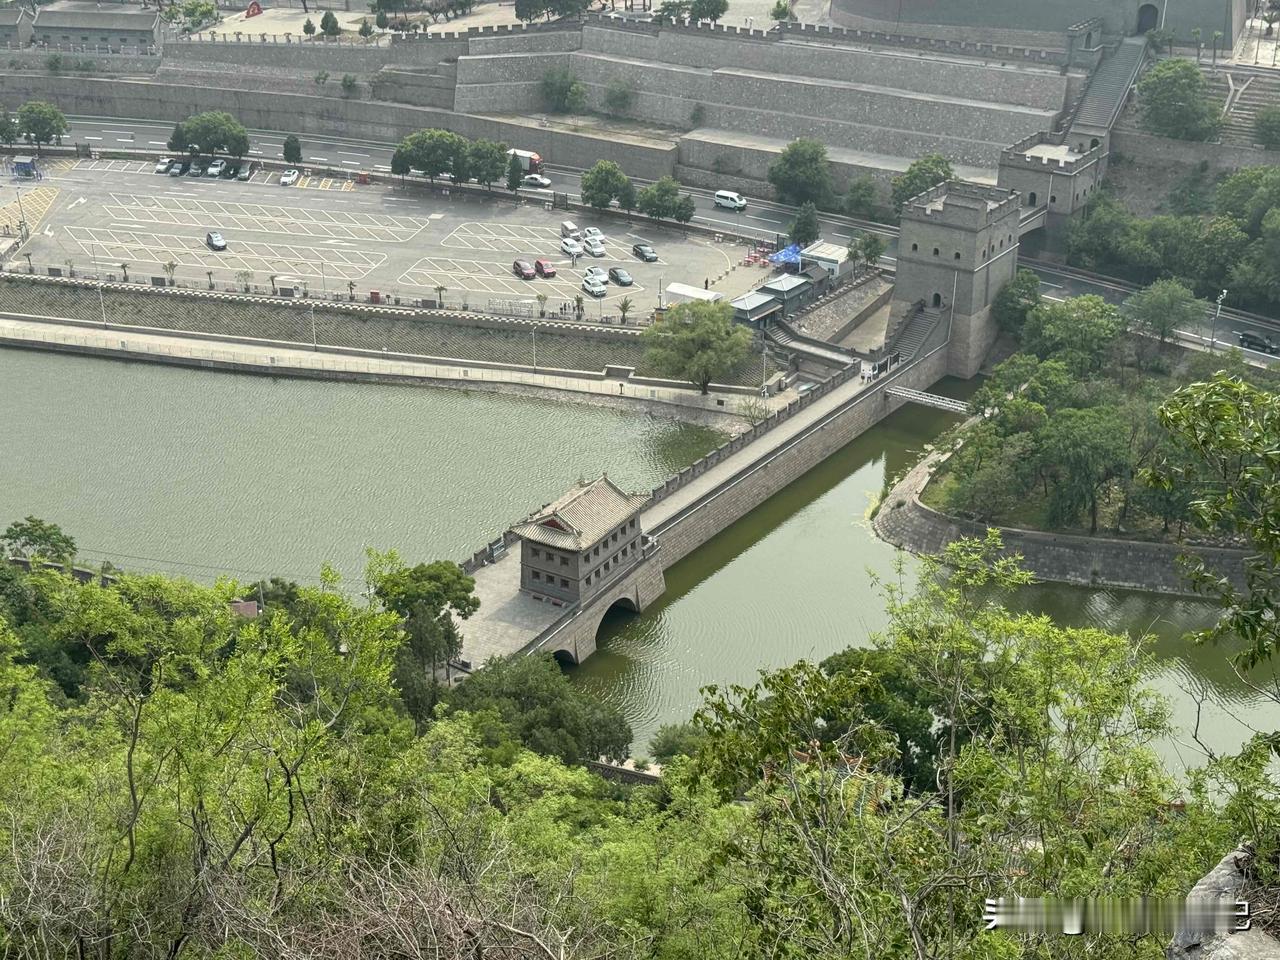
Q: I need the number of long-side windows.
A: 12